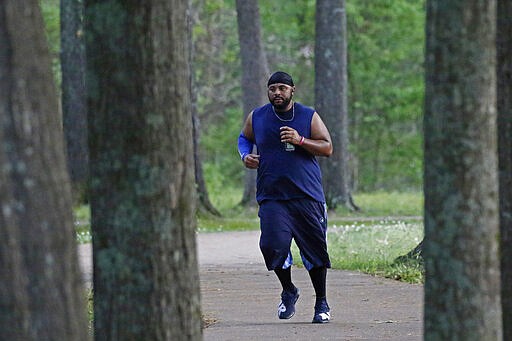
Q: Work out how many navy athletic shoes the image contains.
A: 2